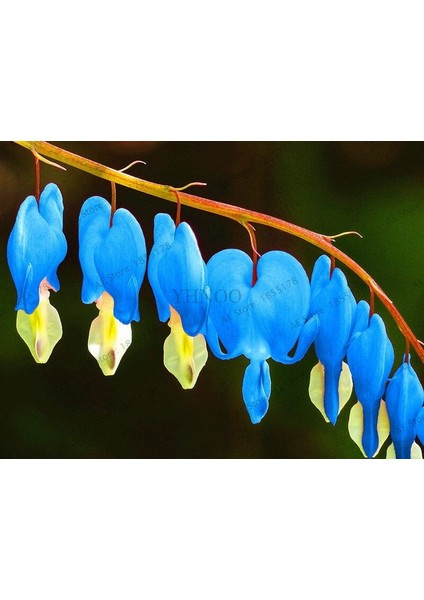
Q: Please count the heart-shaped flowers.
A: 7